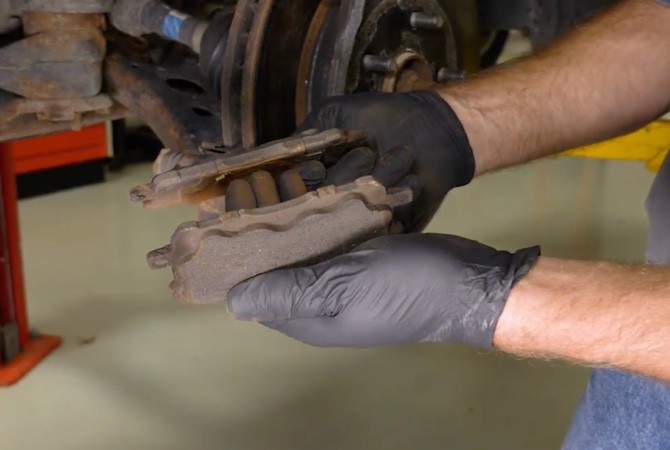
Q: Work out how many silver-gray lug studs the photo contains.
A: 3